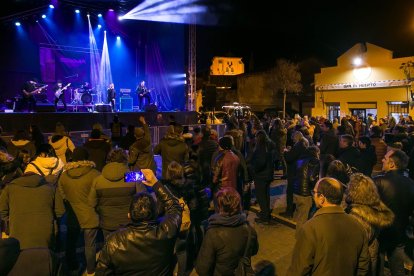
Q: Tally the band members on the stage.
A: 5